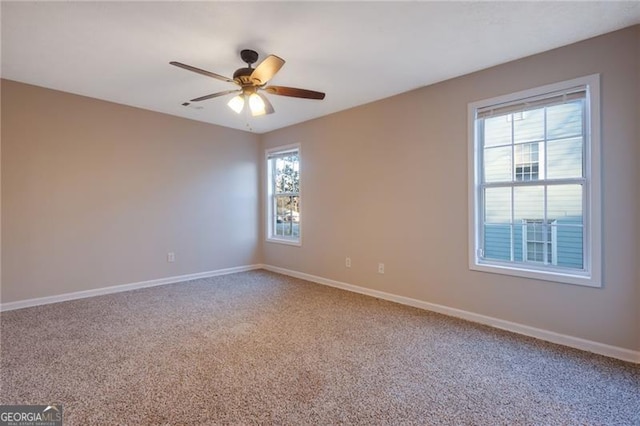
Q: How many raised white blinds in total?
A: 2